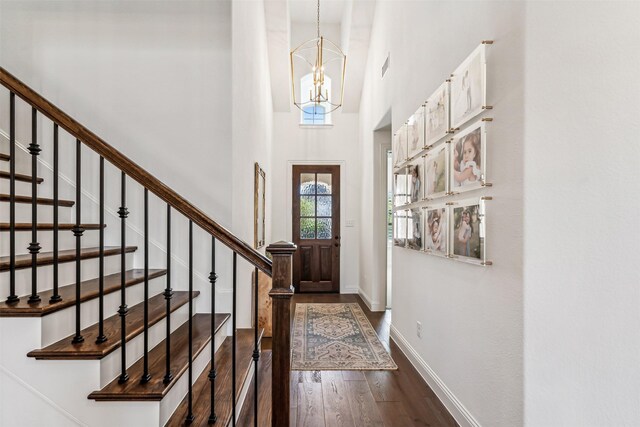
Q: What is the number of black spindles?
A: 12